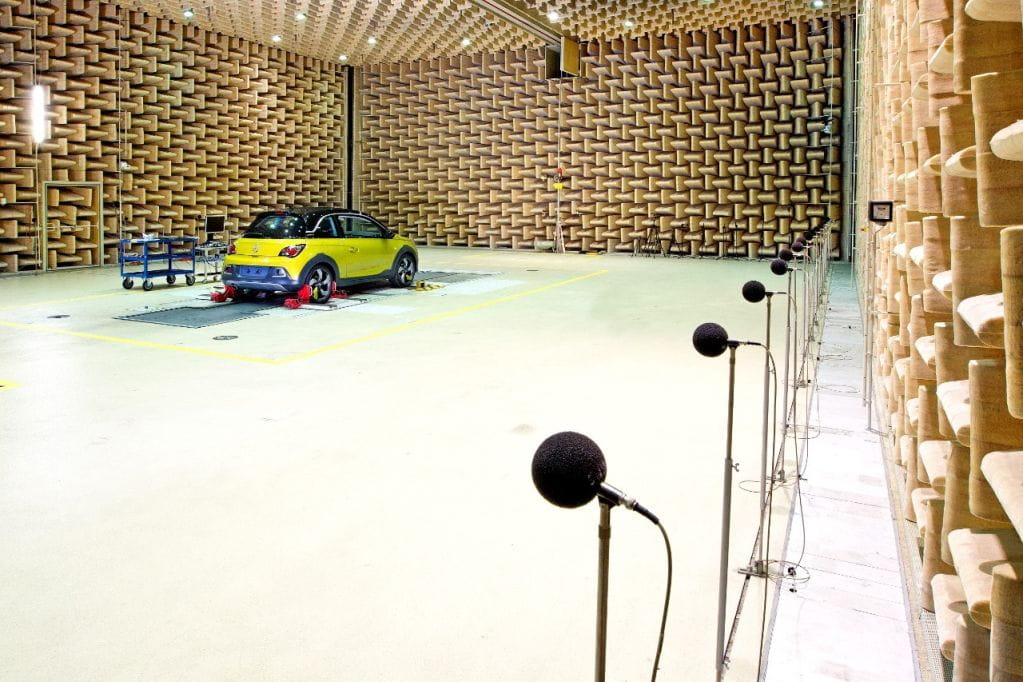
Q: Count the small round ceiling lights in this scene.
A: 9